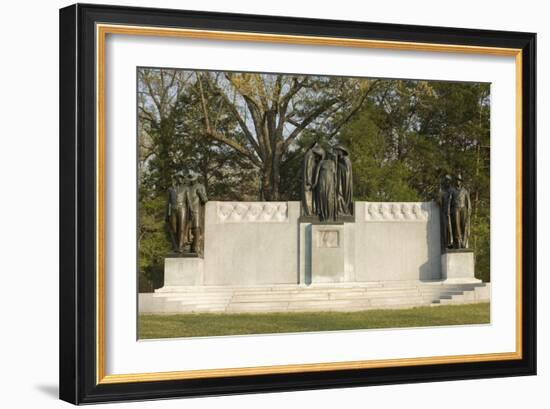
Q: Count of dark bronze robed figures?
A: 3